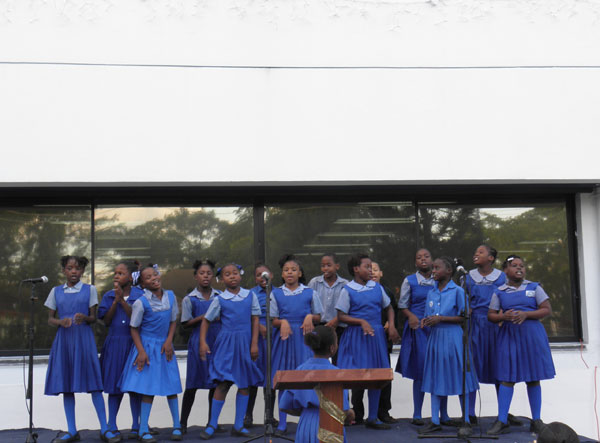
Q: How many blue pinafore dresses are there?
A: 9